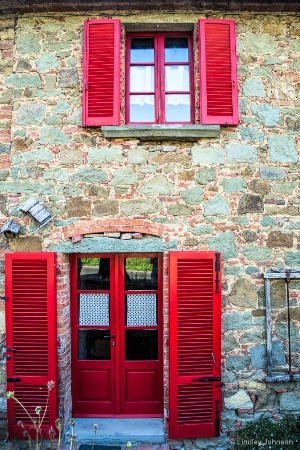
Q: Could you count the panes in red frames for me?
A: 12